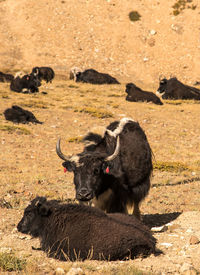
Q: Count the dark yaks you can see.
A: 9